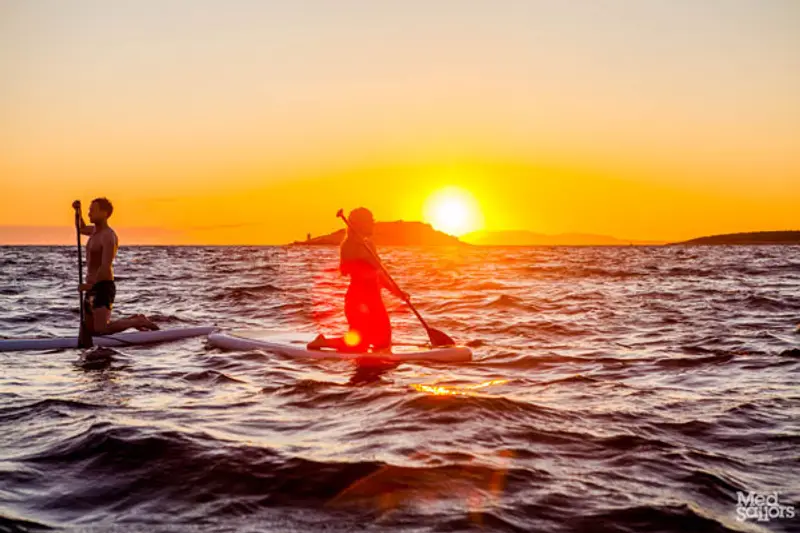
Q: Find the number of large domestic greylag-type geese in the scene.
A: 0